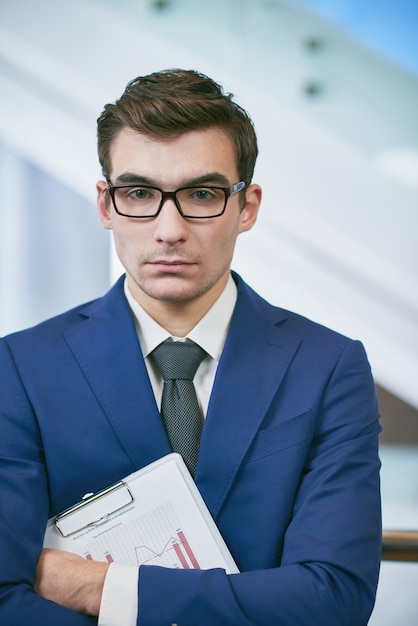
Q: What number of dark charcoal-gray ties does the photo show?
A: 1